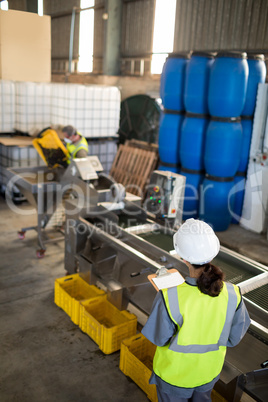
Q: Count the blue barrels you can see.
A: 12